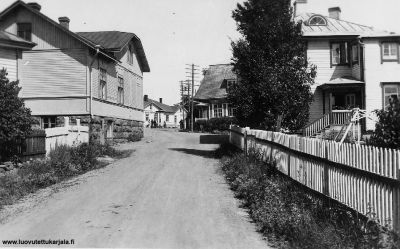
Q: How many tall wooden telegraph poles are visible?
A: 3